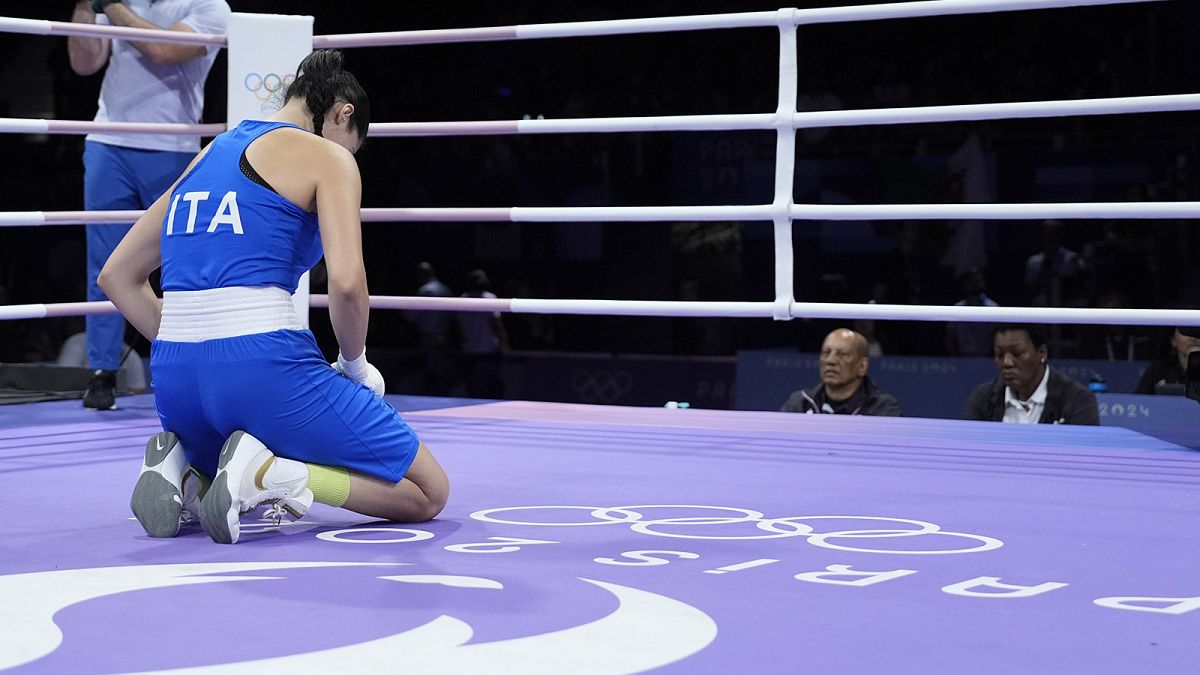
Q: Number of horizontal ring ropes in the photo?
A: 4